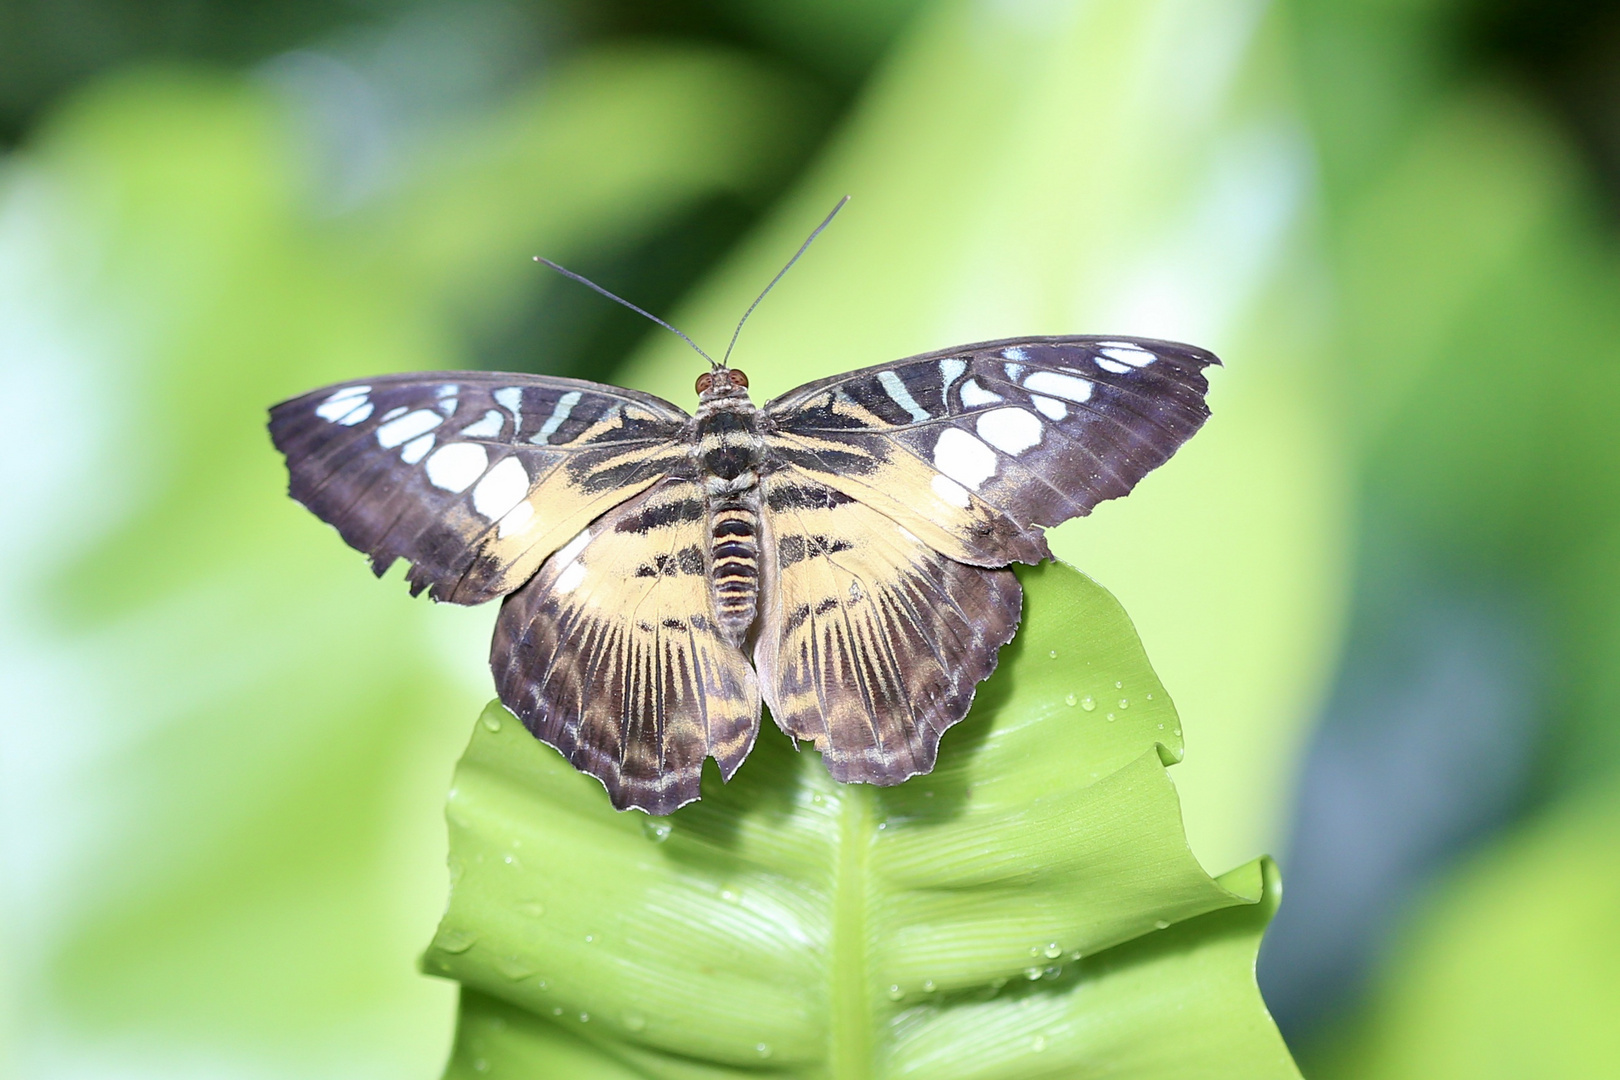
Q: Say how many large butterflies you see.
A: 1